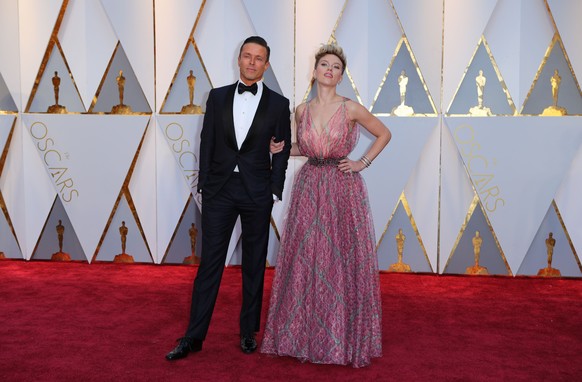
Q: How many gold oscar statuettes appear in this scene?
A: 12